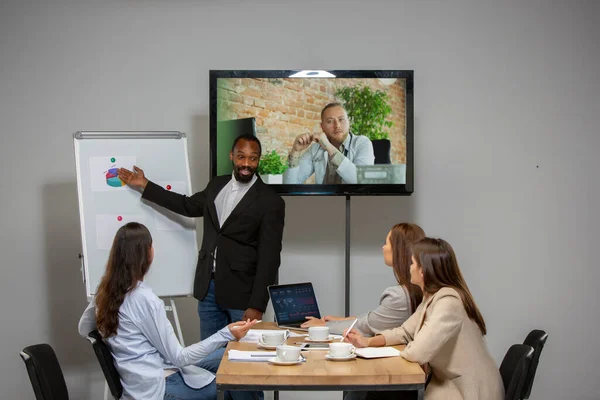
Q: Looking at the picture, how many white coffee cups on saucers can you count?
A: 4